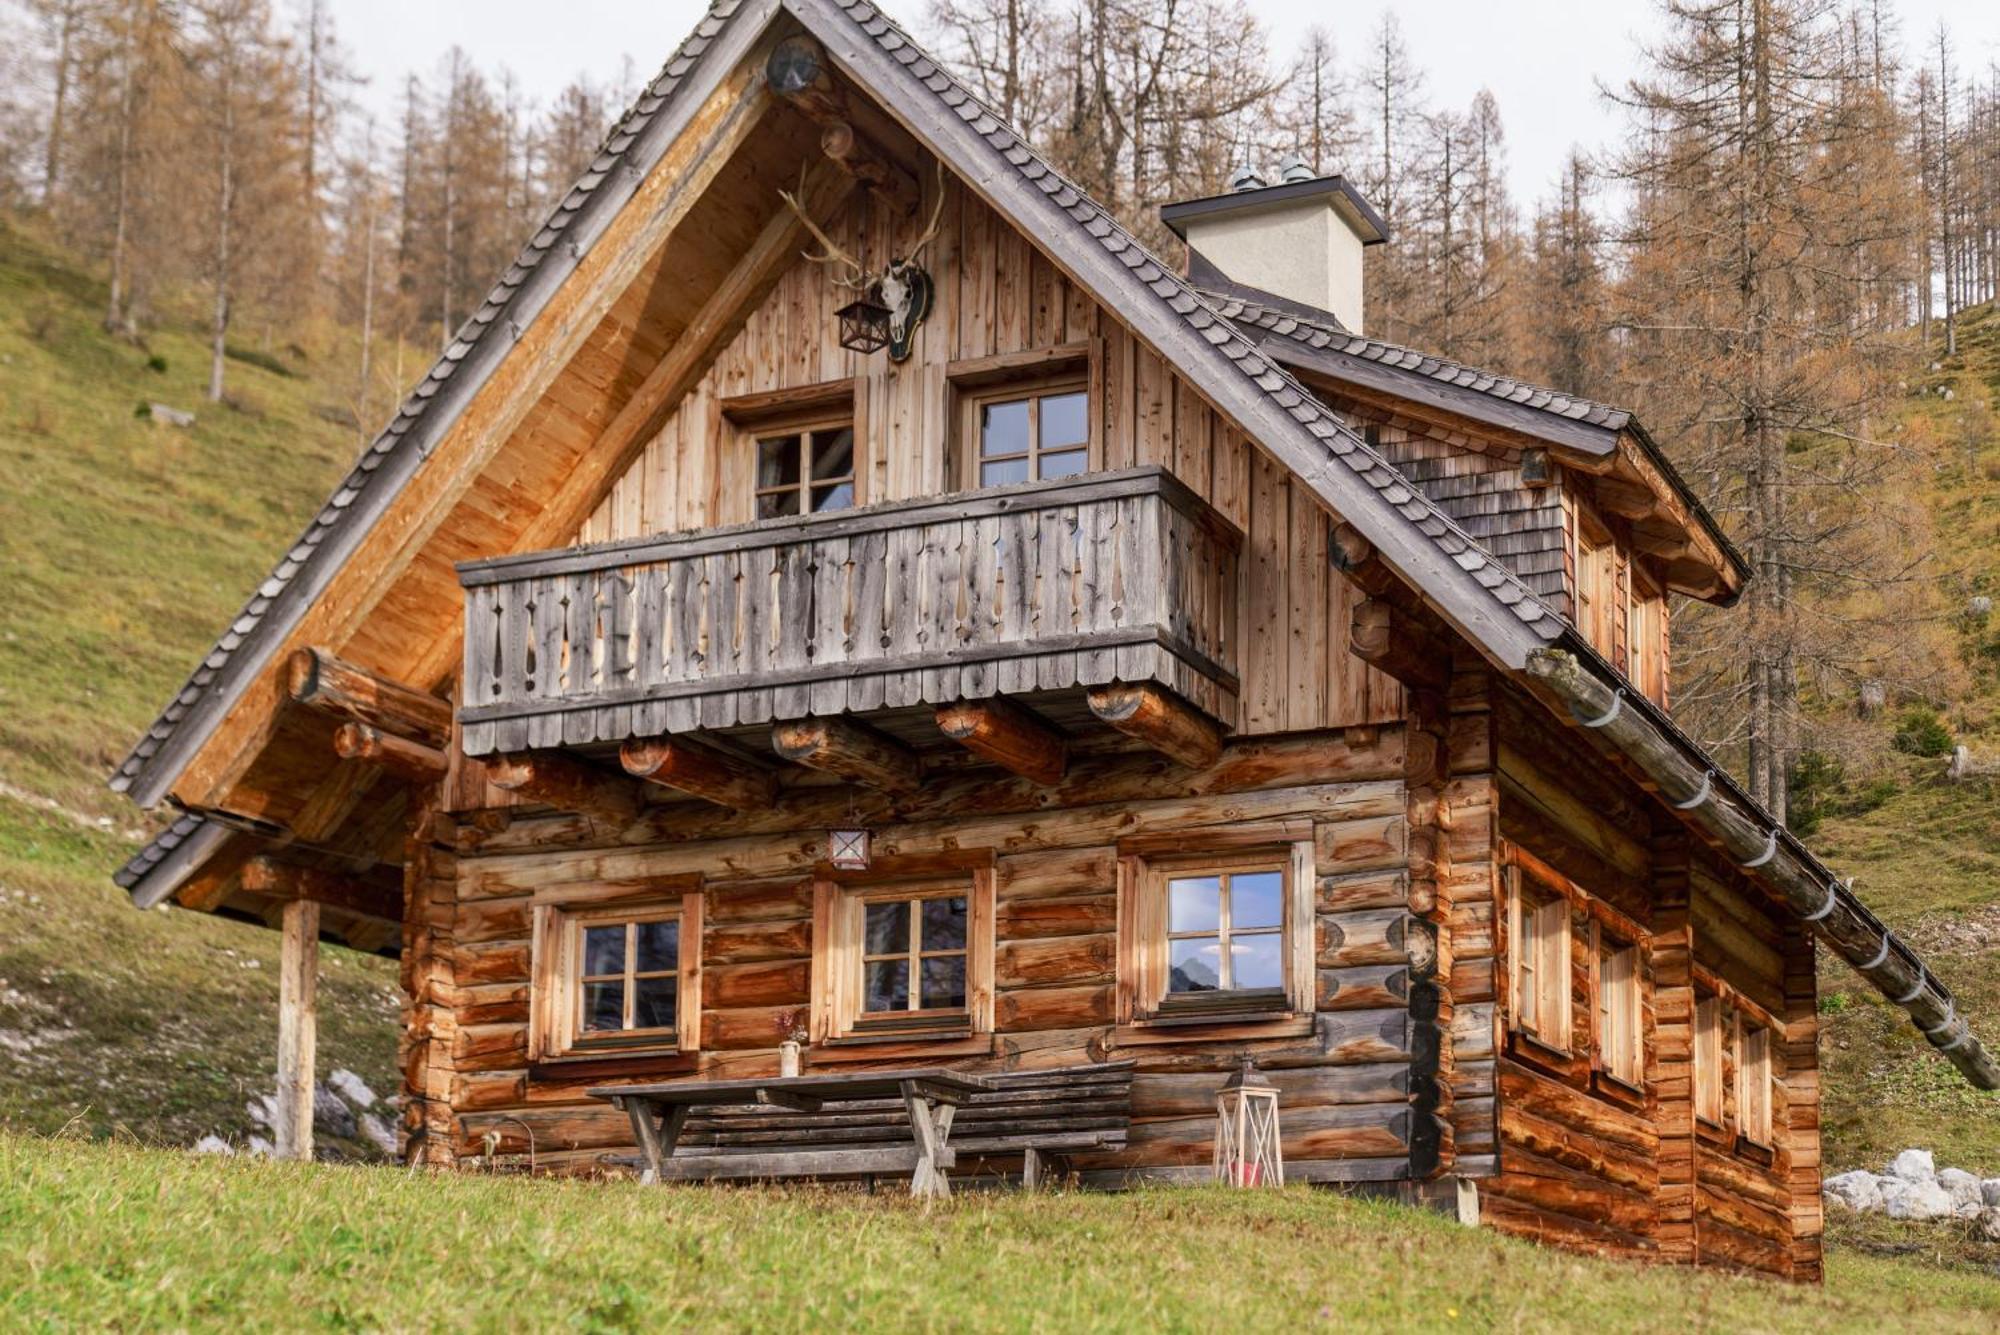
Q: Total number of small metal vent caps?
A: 2